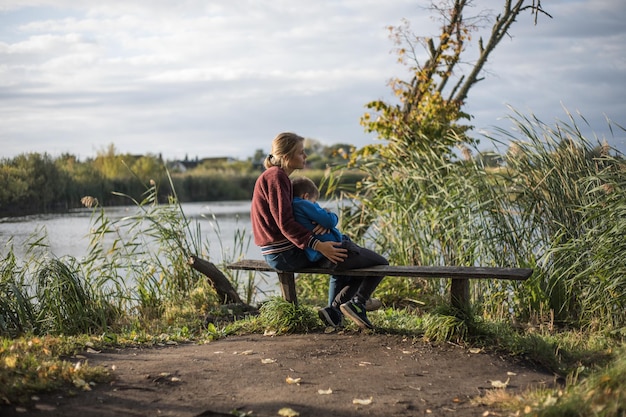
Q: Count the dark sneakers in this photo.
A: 2